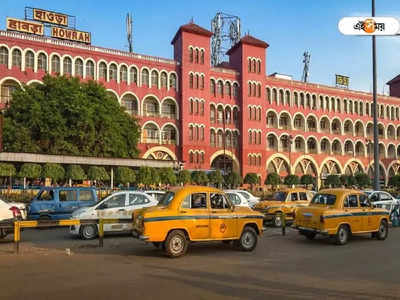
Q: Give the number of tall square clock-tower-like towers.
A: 2